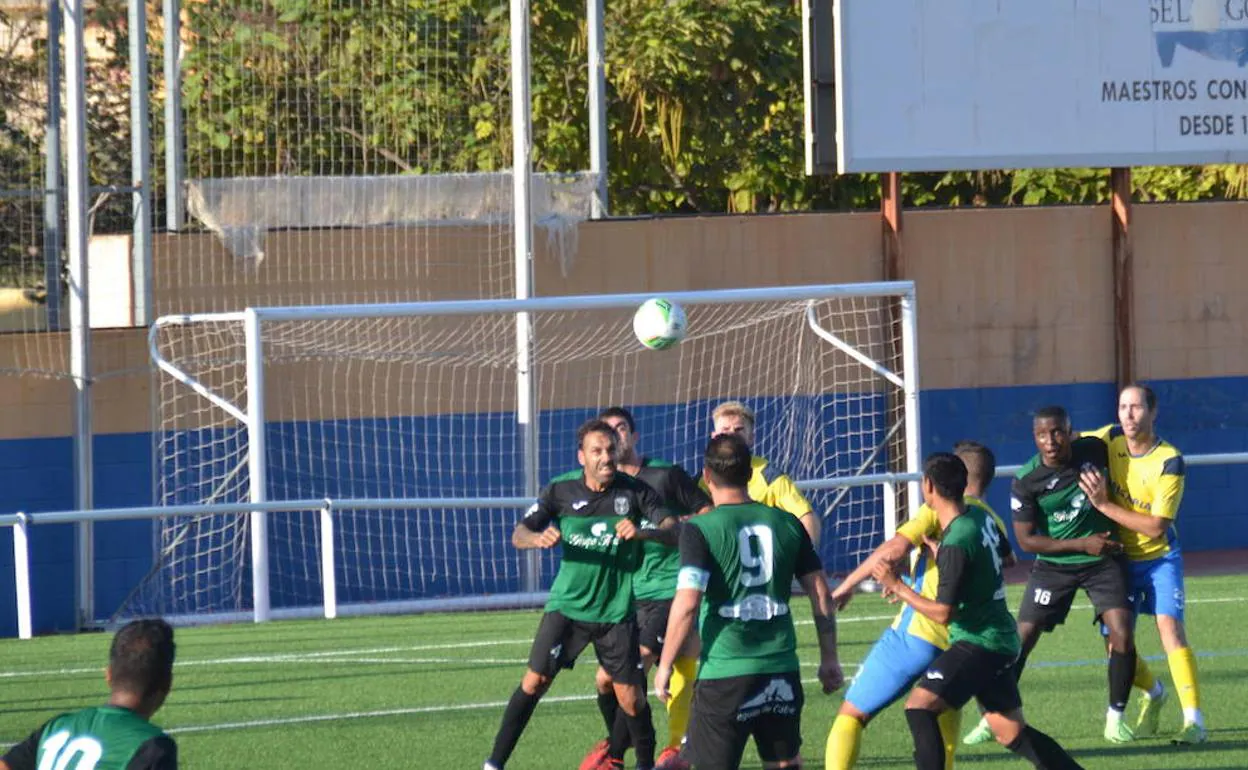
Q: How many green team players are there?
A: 6